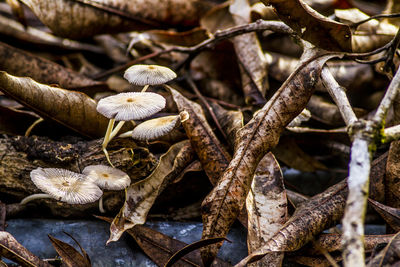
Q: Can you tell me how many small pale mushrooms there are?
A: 5